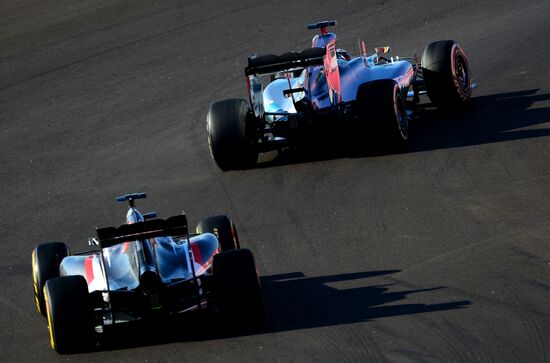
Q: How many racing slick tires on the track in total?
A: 7